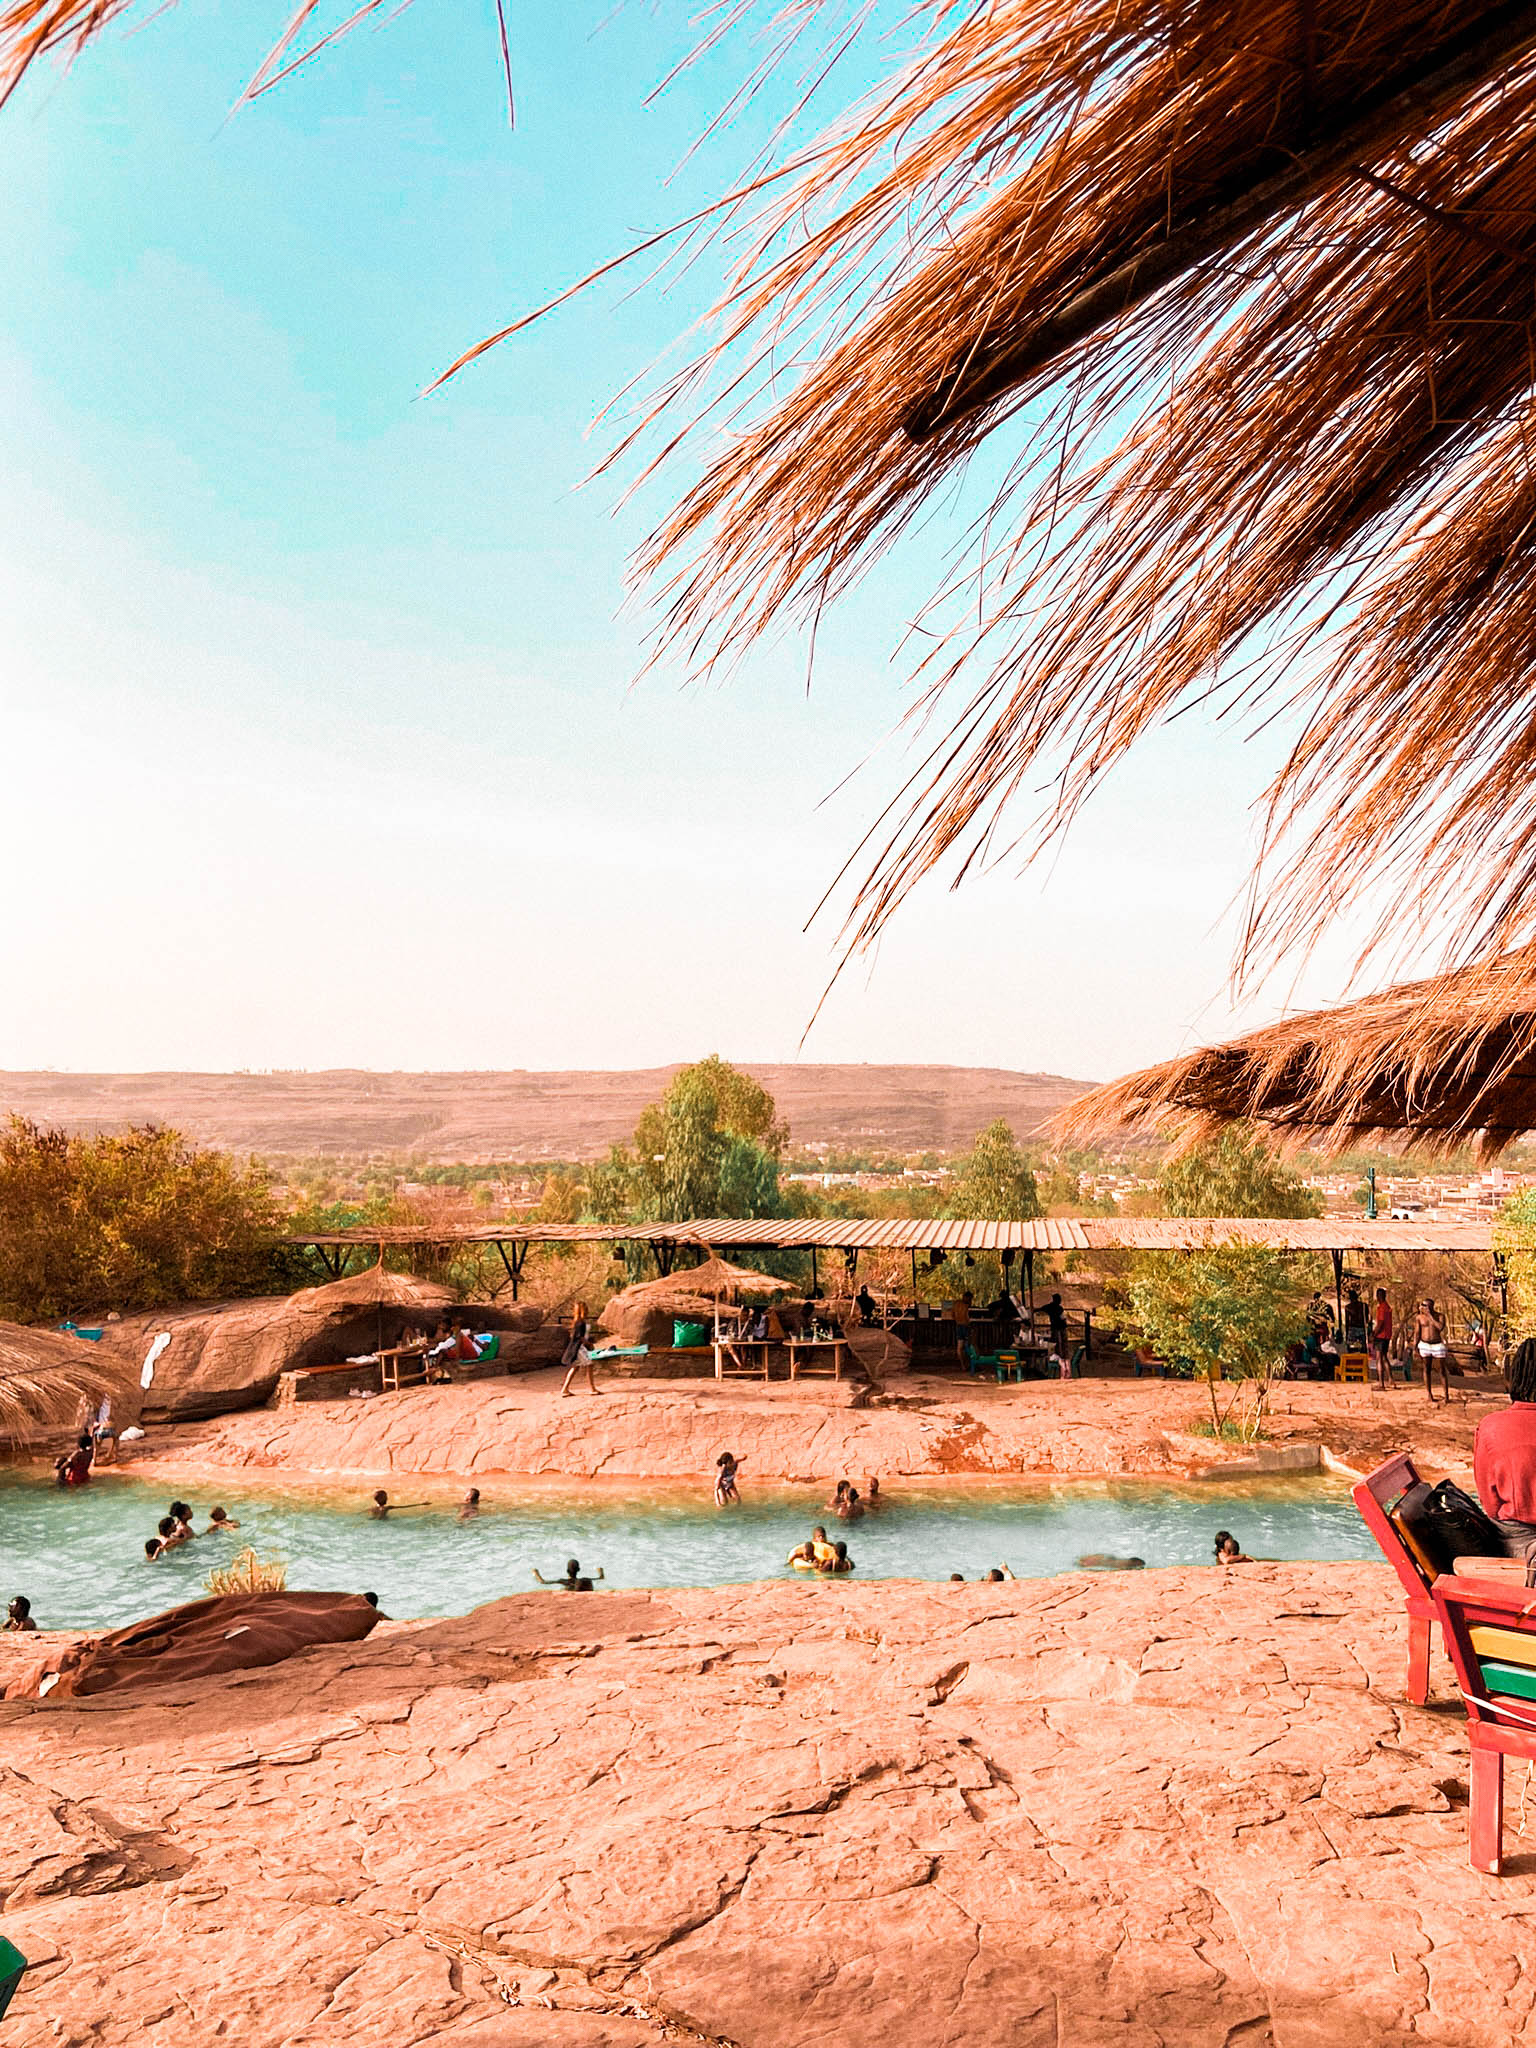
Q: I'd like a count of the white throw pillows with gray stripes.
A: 0